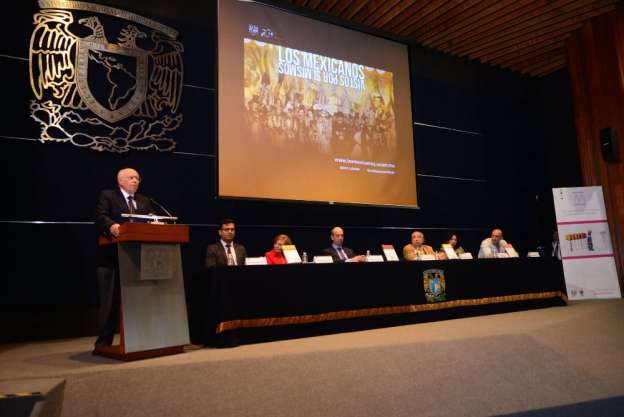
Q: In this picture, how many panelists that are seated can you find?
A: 6